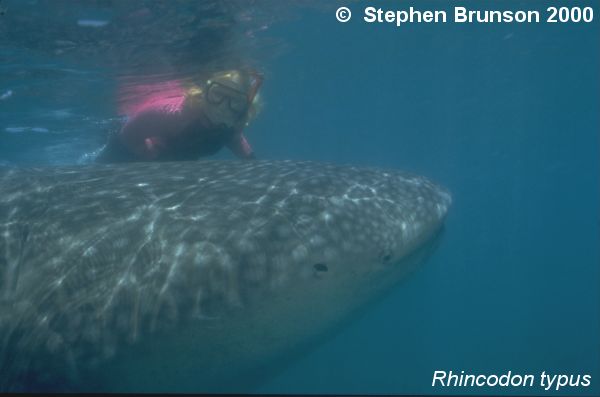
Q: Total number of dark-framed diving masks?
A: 1